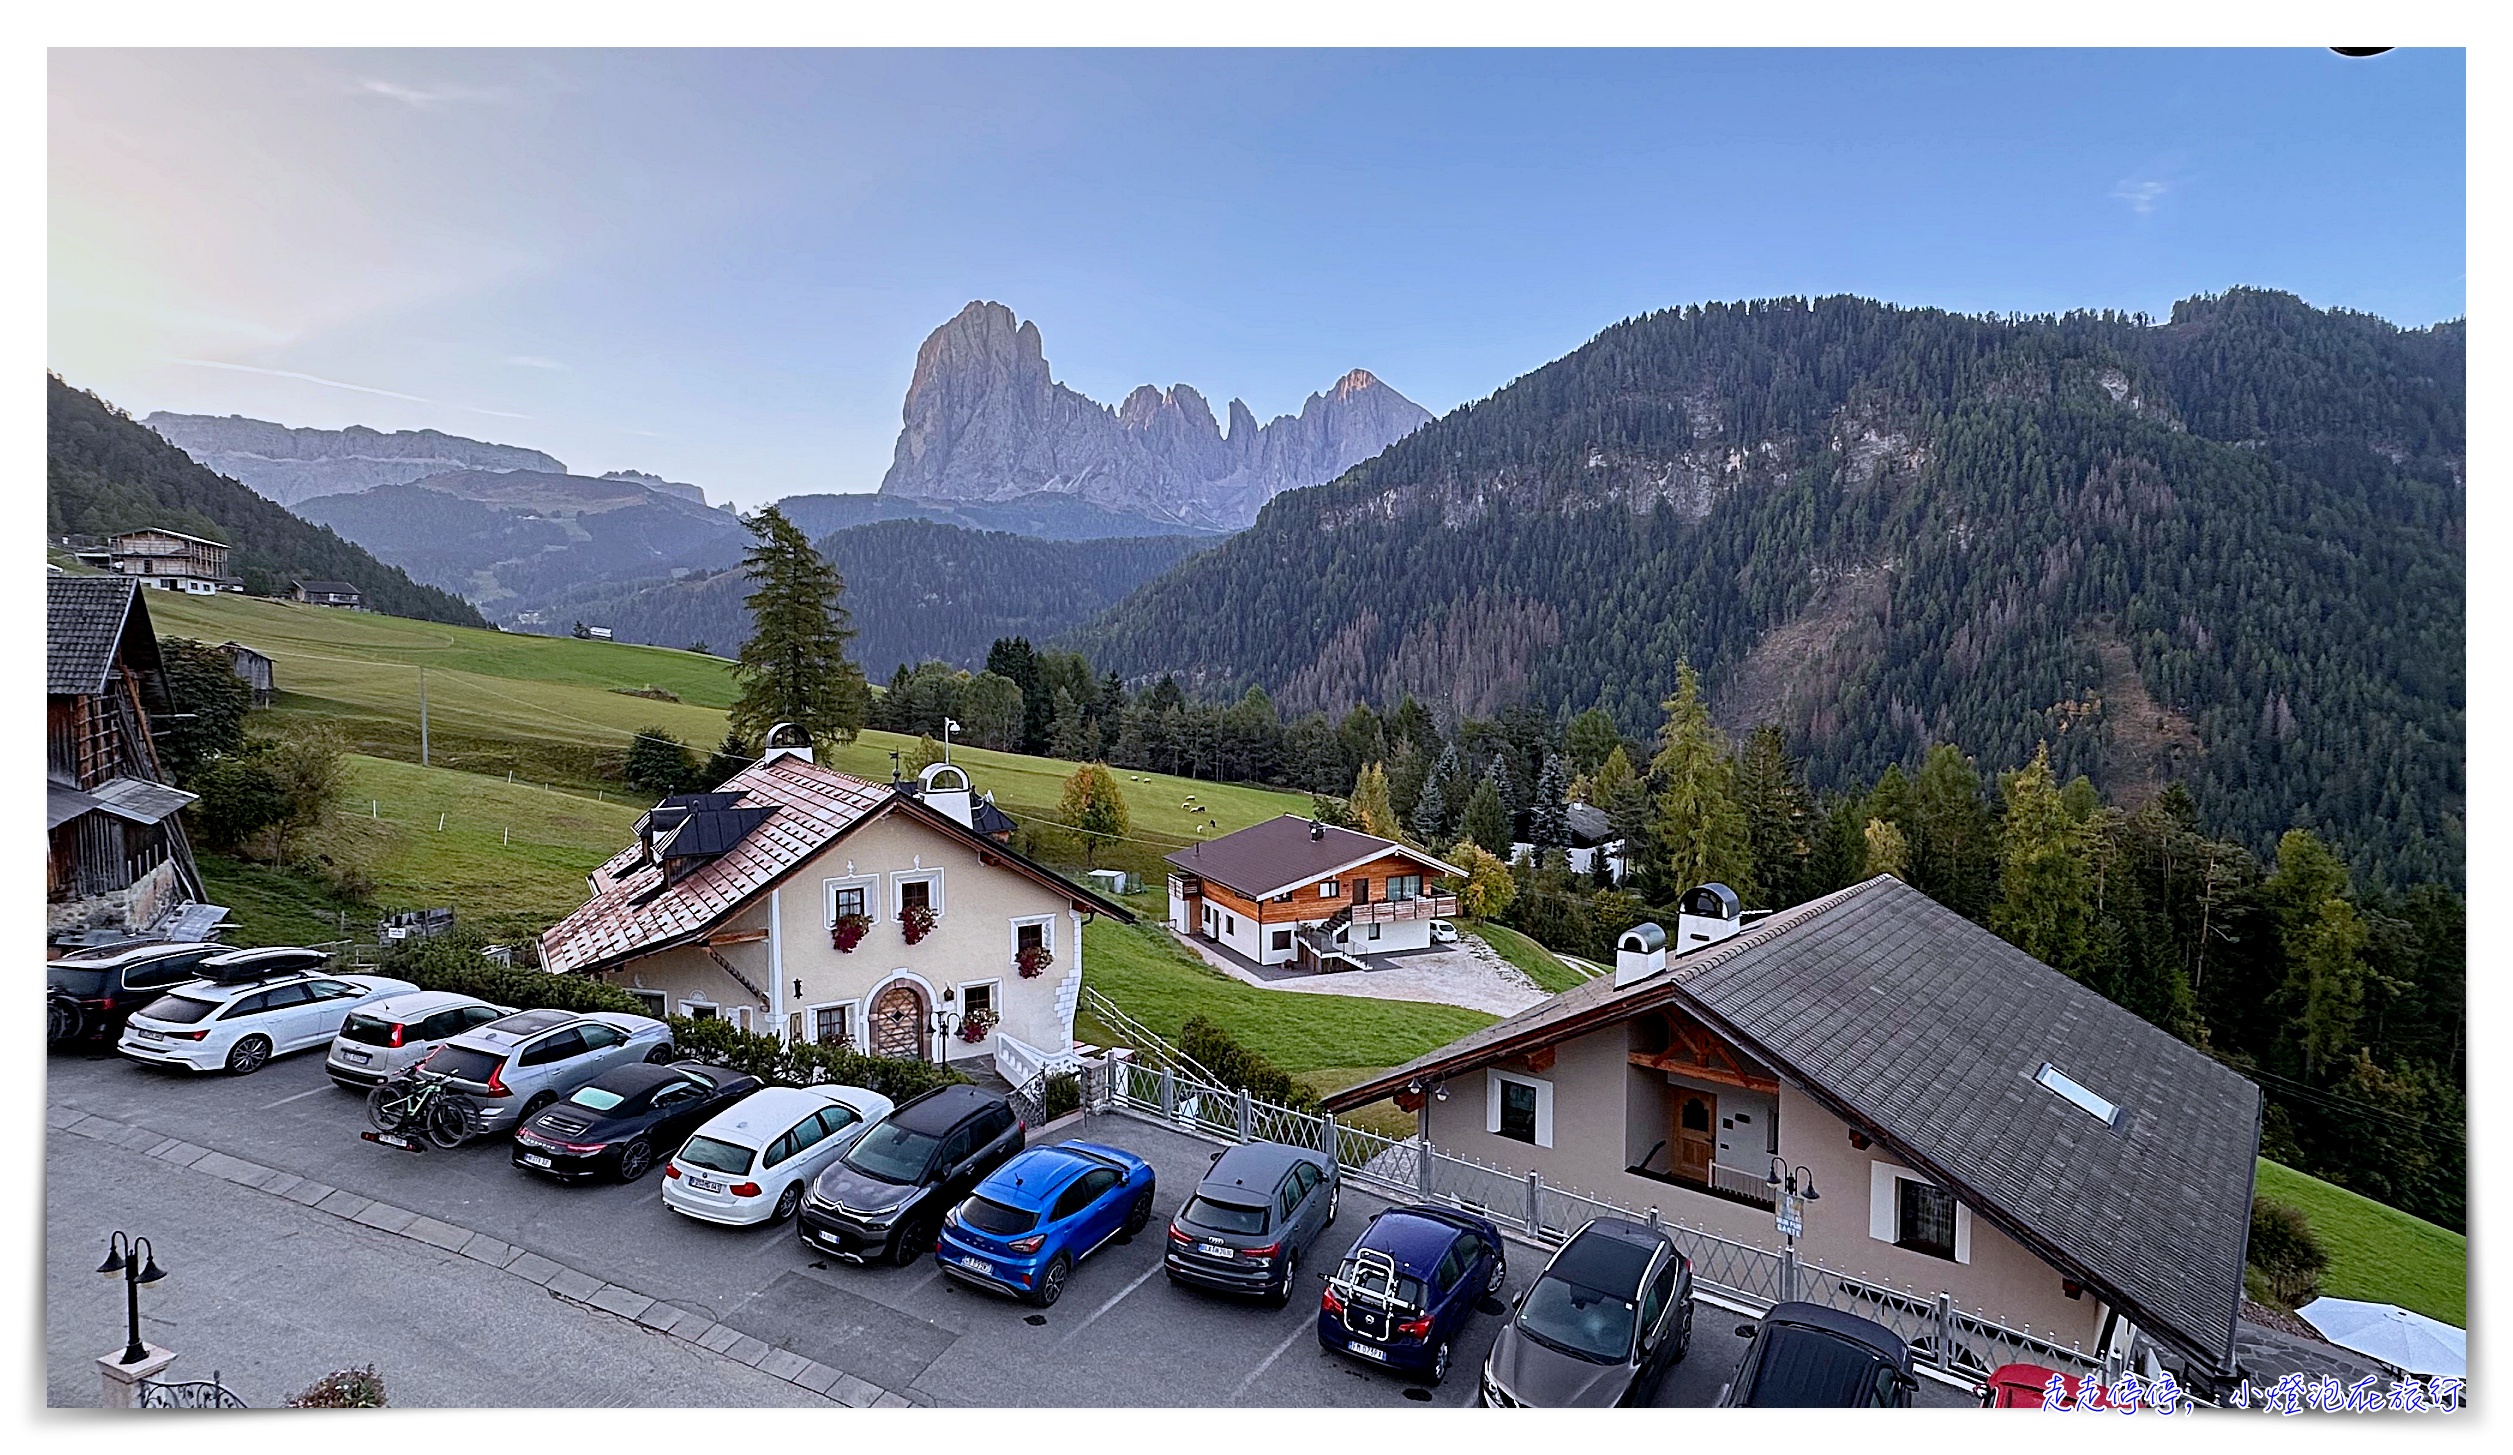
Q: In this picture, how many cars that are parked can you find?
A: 14